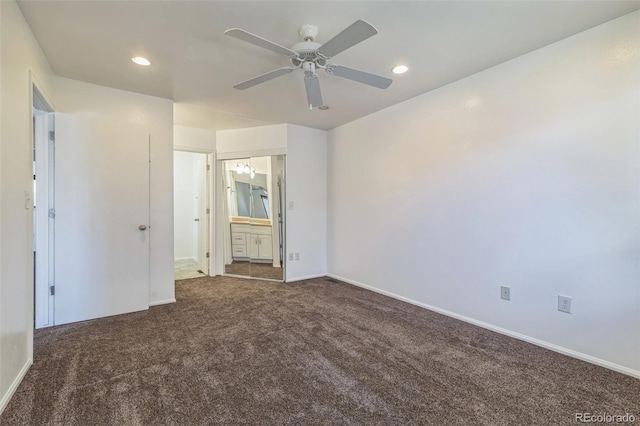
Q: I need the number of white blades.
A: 5